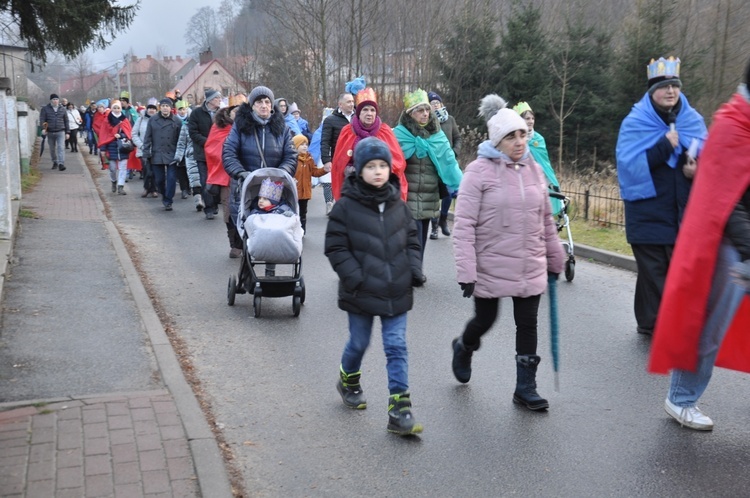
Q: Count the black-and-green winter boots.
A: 2